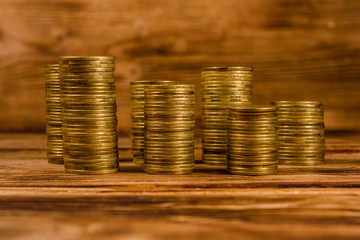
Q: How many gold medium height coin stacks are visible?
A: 2